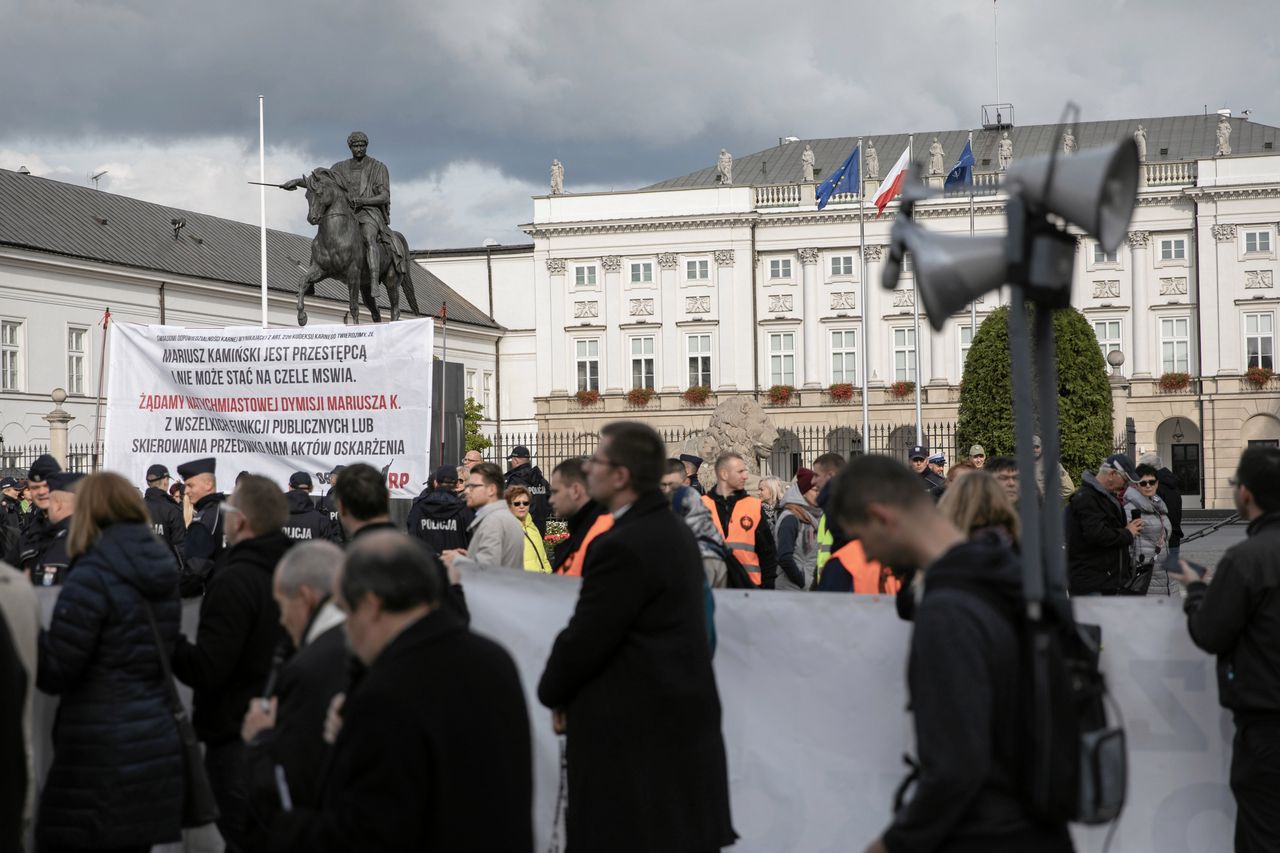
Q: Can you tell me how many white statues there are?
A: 9